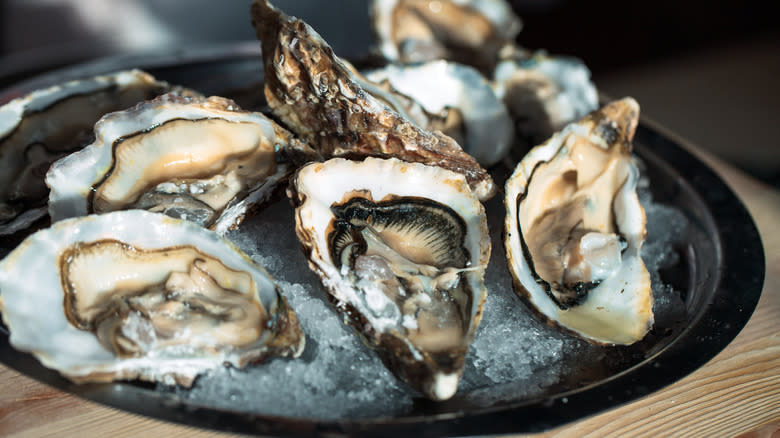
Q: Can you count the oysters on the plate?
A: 9